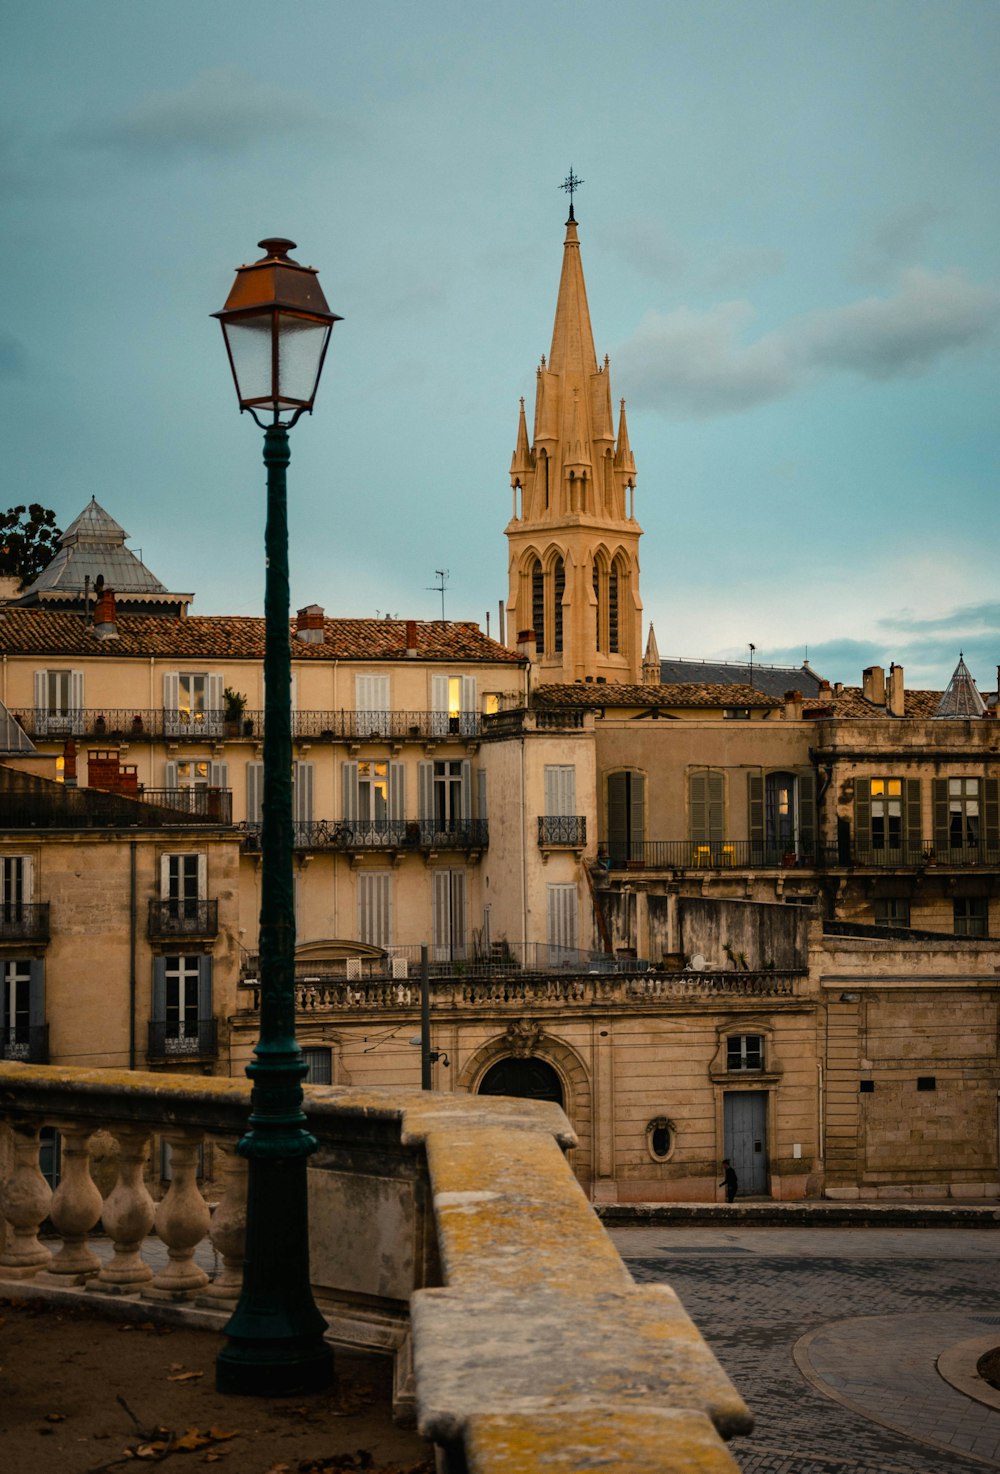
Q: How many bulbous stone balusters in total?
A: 5